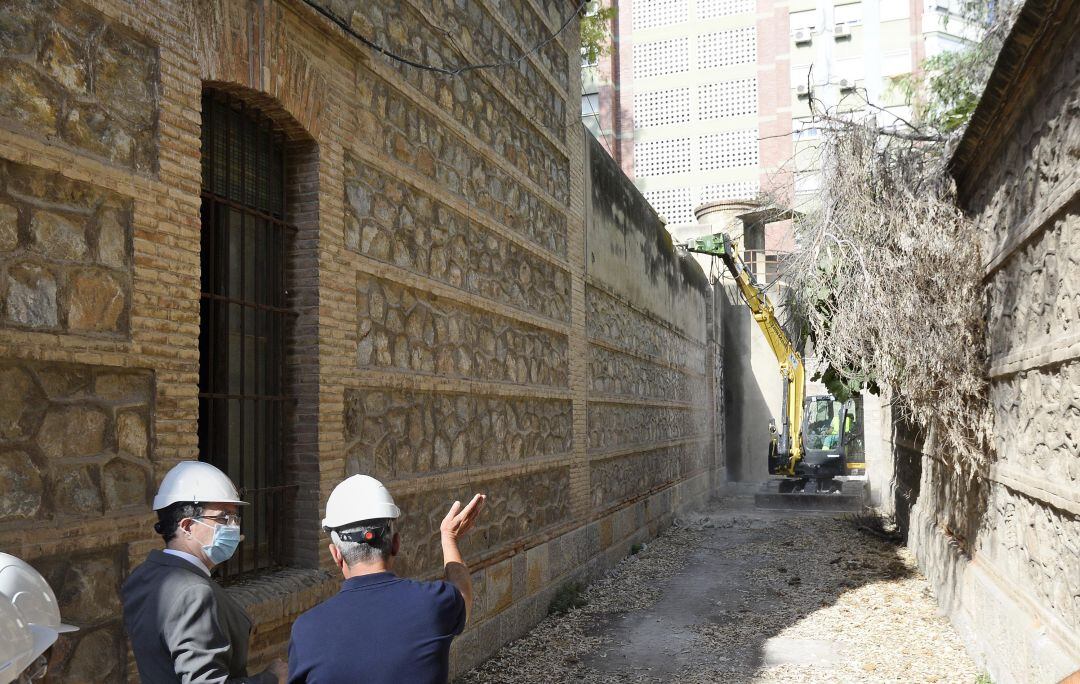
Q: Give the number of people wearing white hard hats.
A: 4